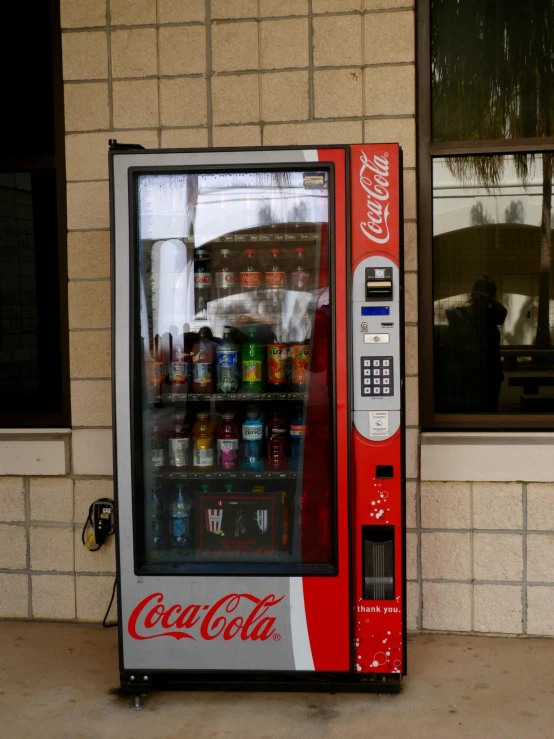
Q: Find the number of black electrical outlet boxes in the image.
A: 1